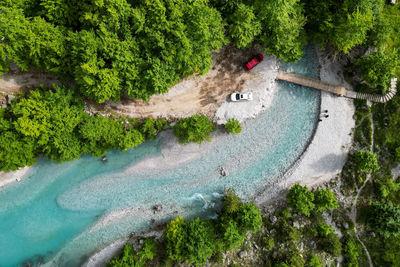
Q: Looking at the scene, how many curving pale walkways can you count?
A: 1